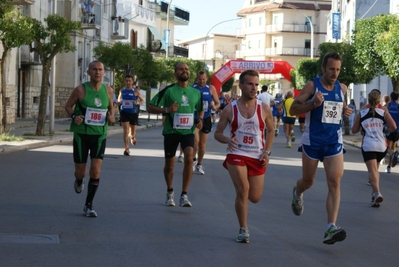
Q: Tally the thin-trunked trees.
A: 2